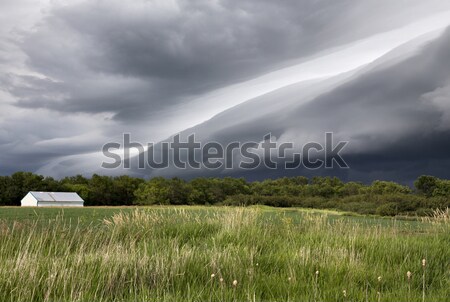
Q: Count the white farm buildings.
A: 1